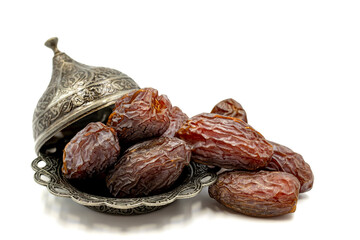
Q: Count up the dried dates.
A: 8